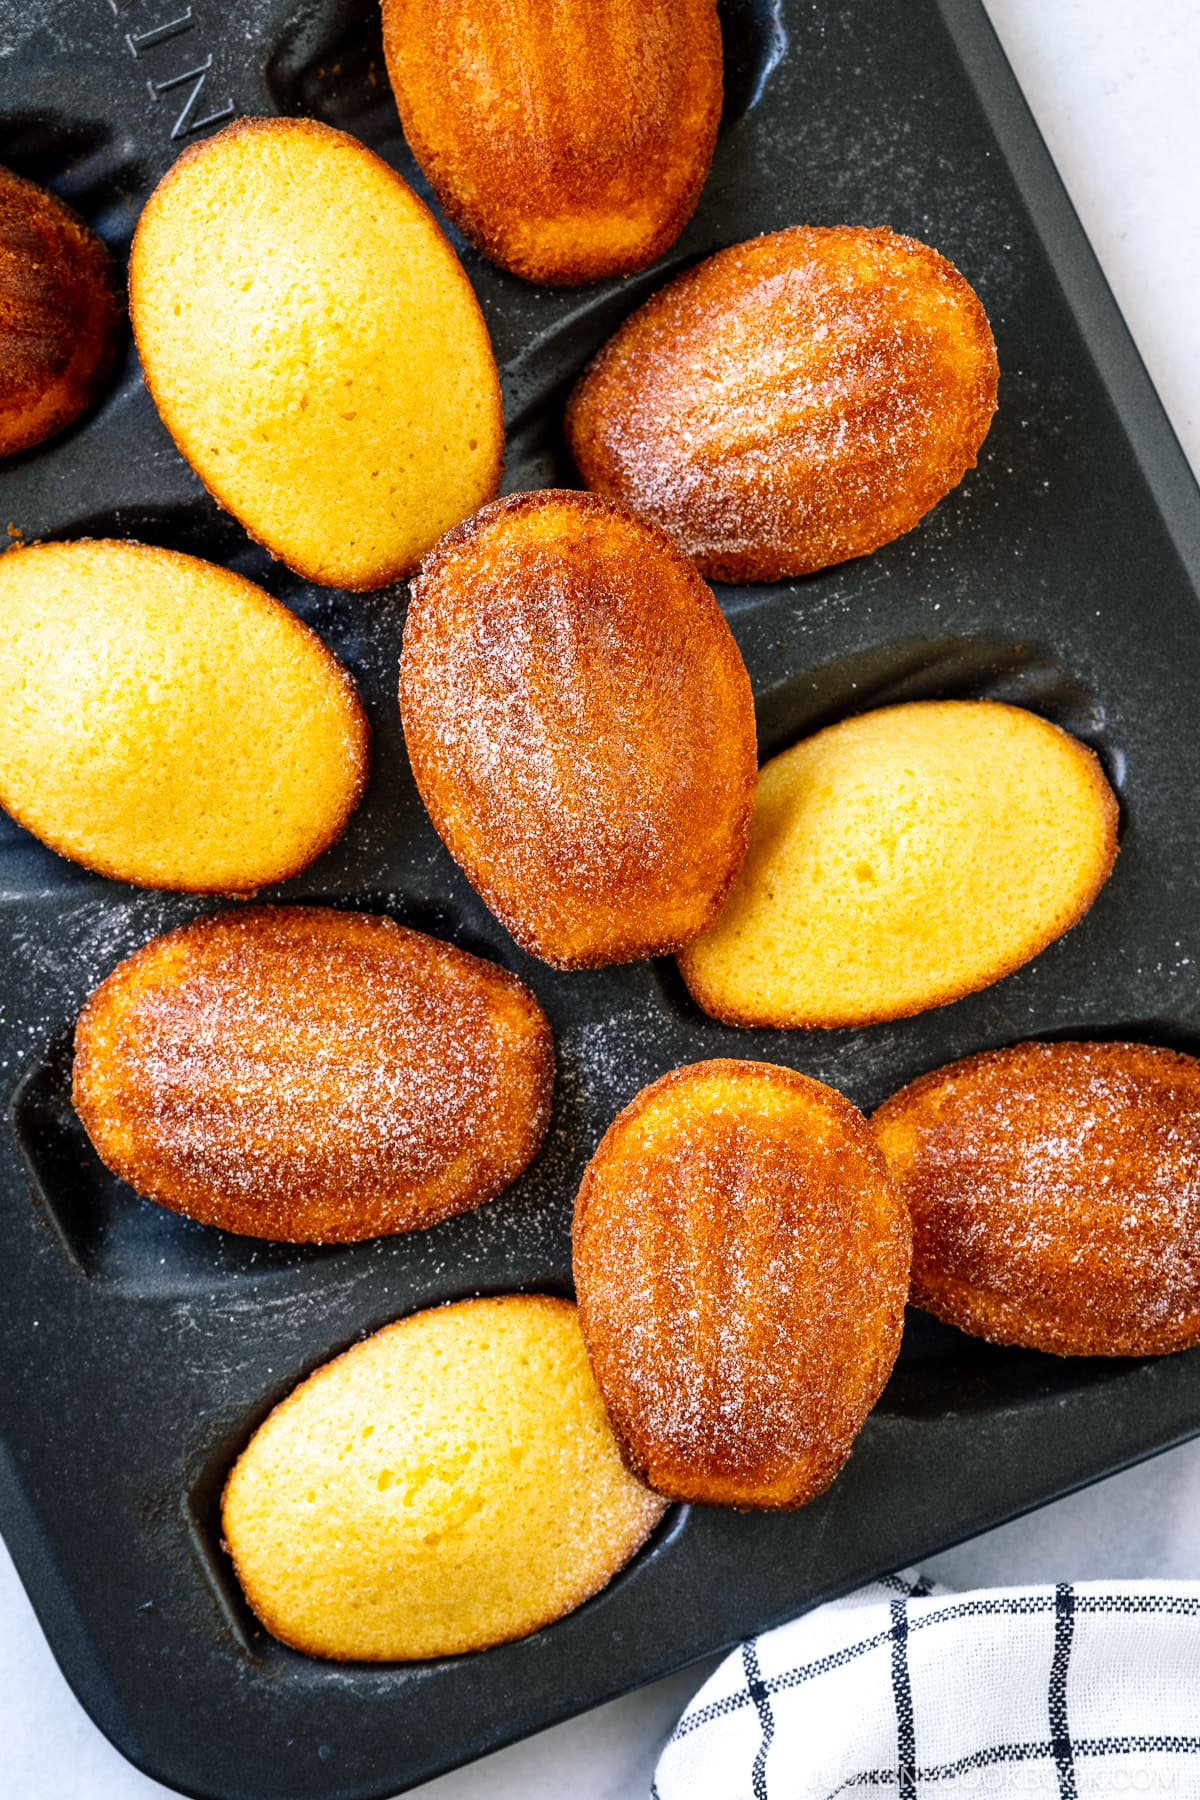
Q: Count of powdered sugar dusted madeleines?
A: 5